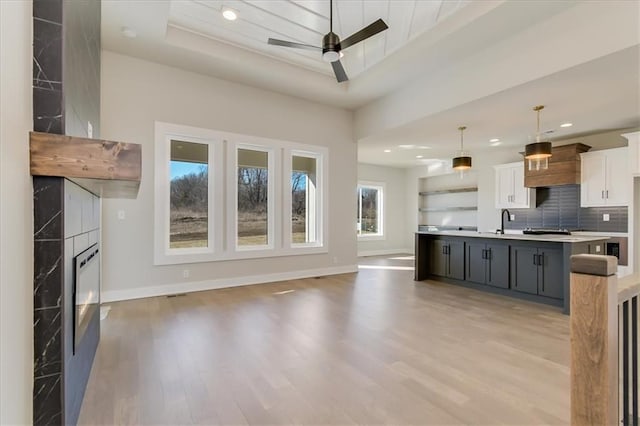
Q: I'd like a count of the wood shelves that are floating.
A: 2